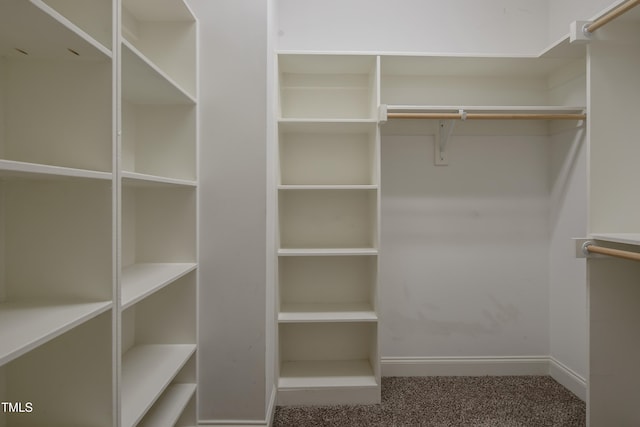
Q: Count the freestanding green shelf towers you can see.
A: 0